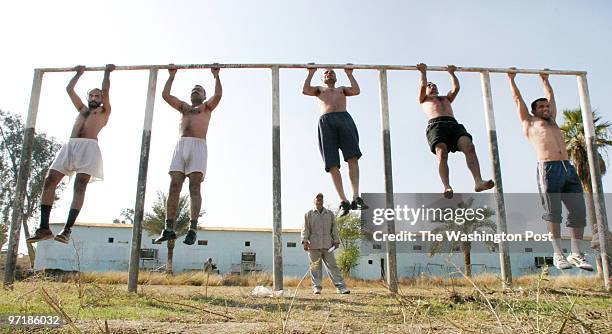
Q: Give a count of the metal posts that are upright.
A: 6